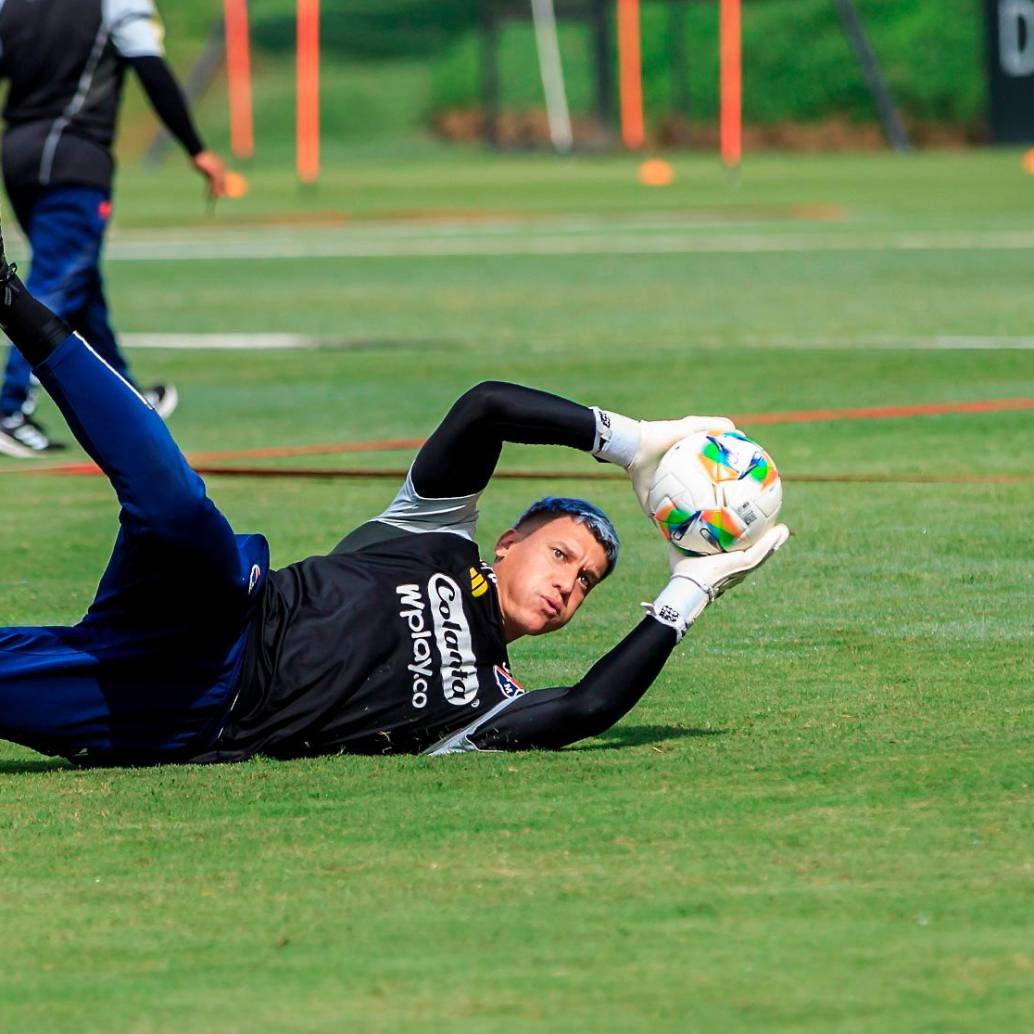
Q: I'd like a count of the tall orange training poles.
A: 4